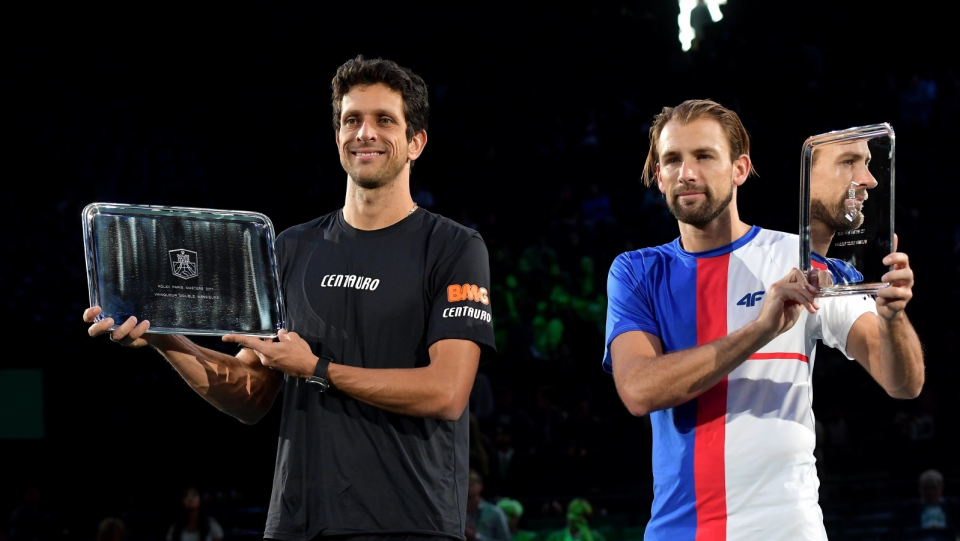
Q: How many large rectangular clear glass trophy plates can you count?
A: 2